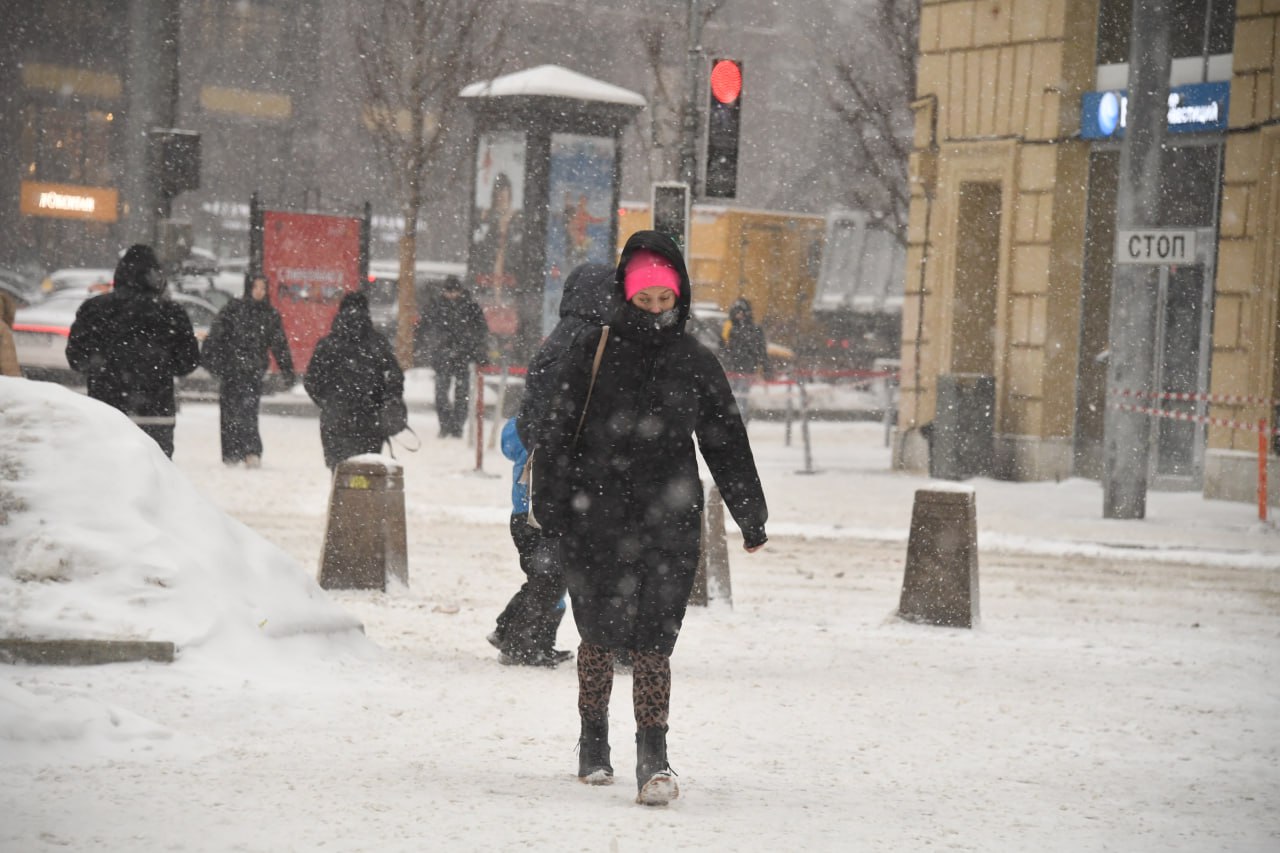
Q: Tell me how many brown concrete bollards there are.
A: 3